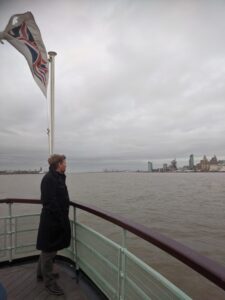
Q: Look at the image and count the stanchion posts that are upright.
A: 3